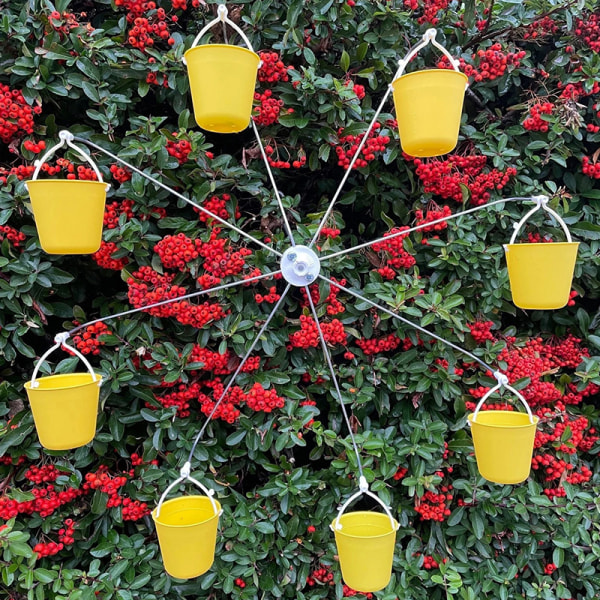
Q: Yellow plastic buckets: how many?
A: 8